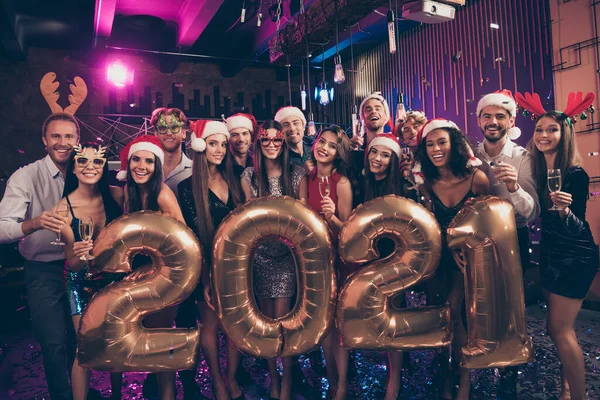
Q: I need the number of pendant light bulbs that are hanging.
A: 7